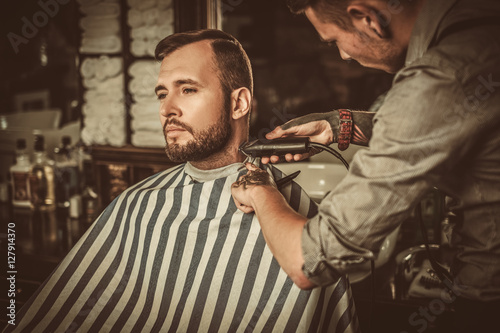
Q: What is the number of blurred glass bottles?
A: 3